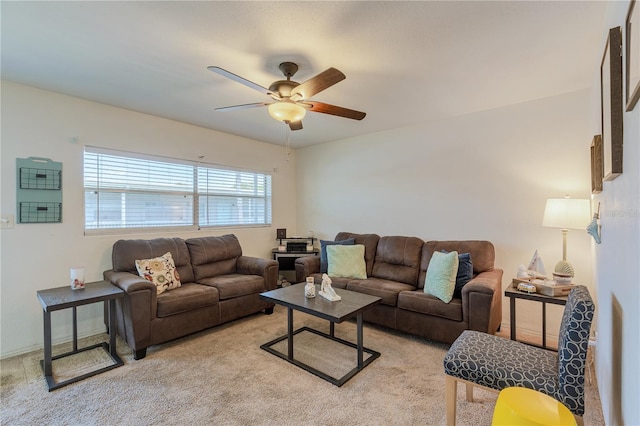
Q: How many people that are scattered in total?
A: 0